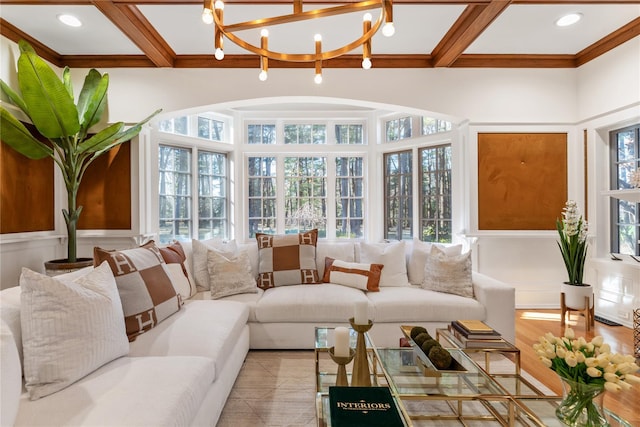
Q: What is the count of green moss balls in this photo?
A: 4